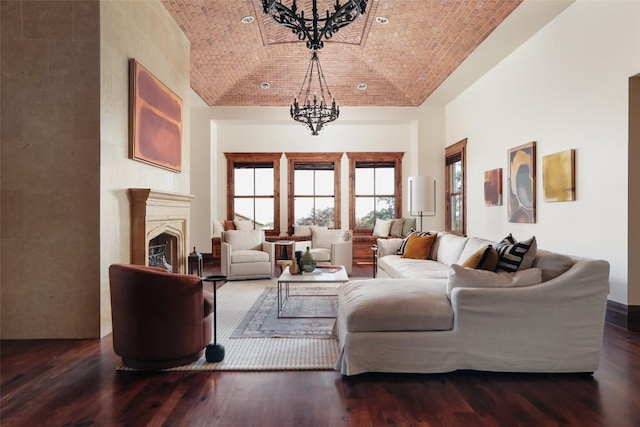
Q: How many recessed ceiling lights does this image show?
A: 4